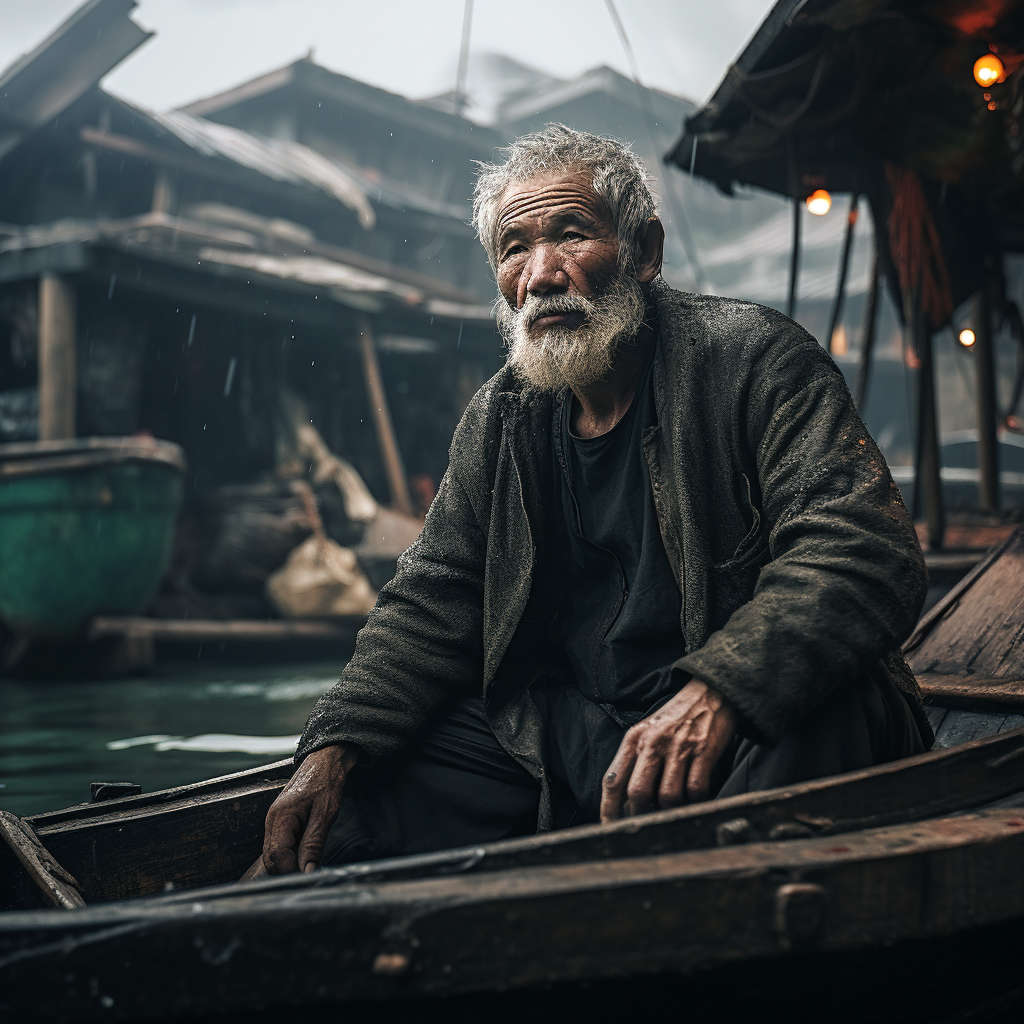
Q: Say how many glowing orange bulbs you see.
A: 3